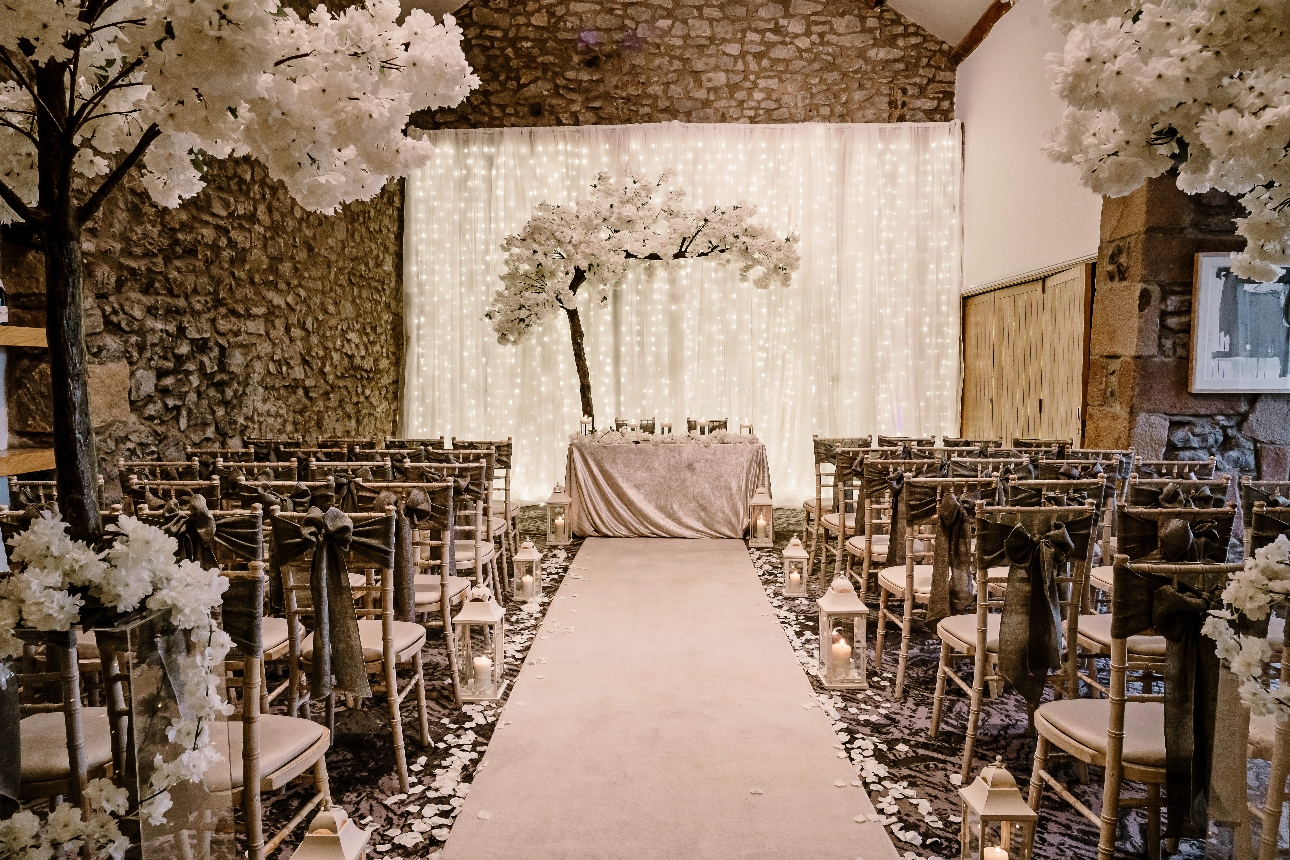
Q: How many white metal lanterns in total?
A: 8